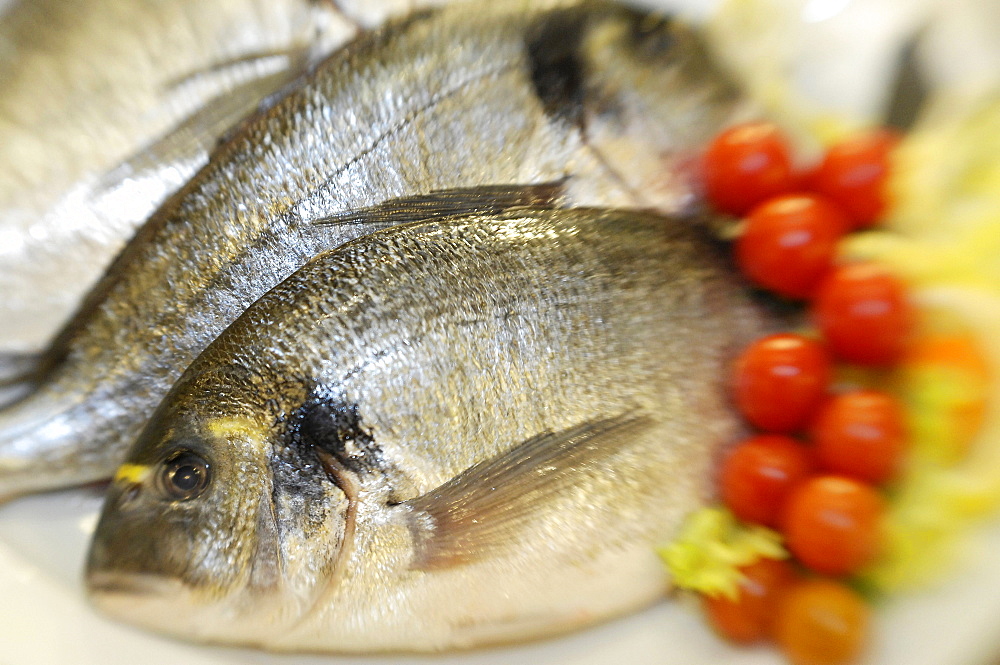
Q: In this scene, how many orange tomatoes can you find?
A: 1